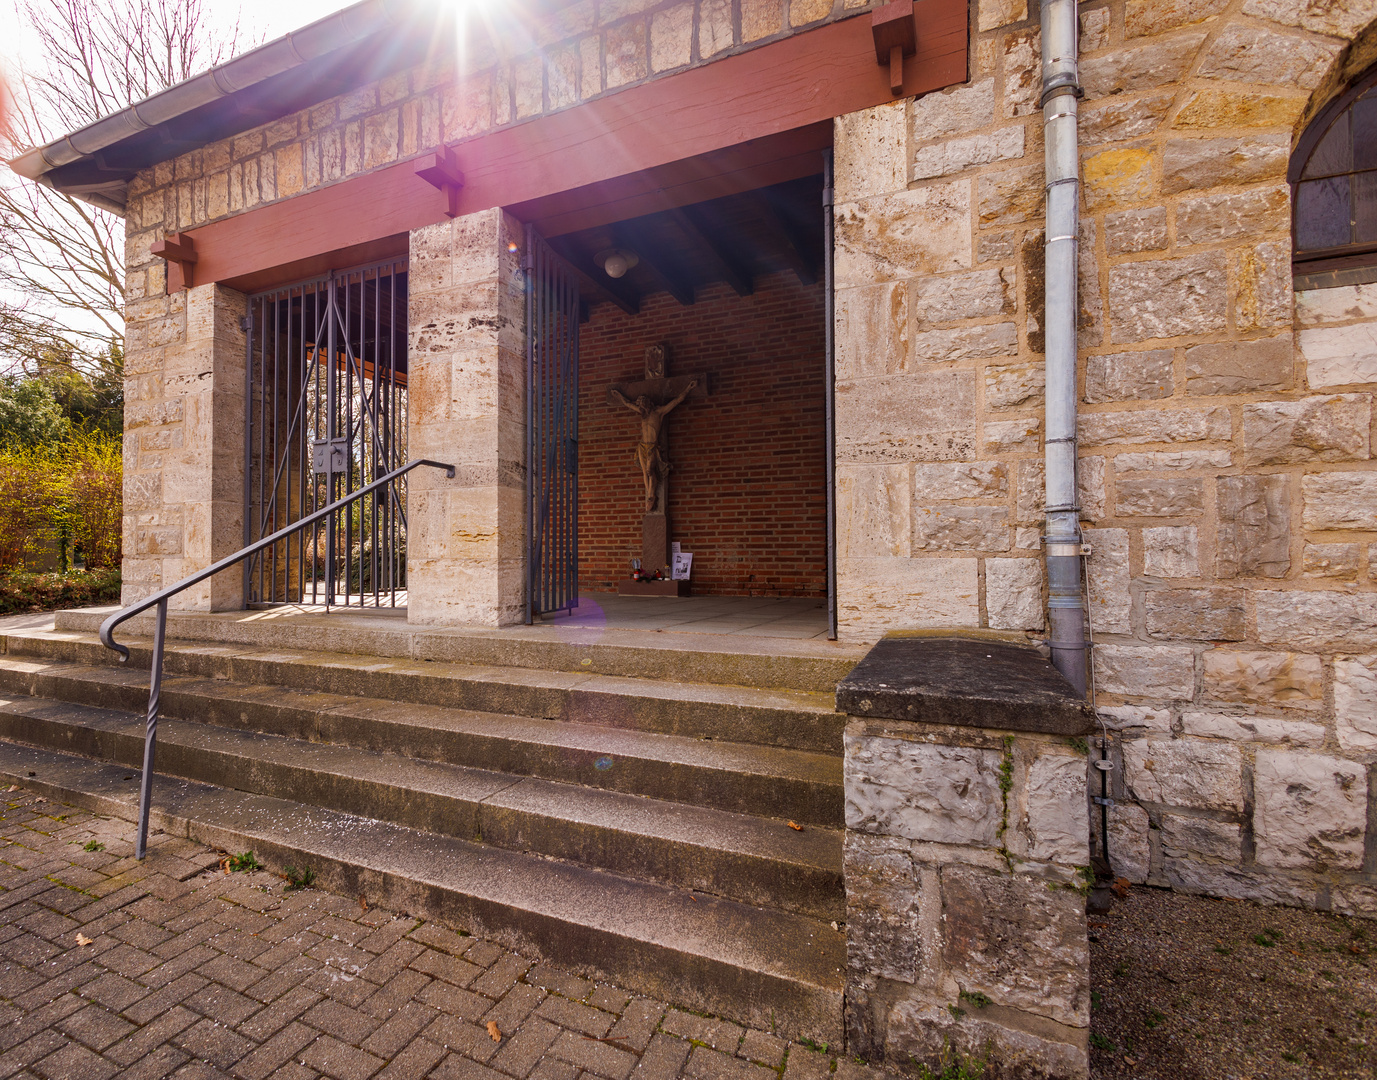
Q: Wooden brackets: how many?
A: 3